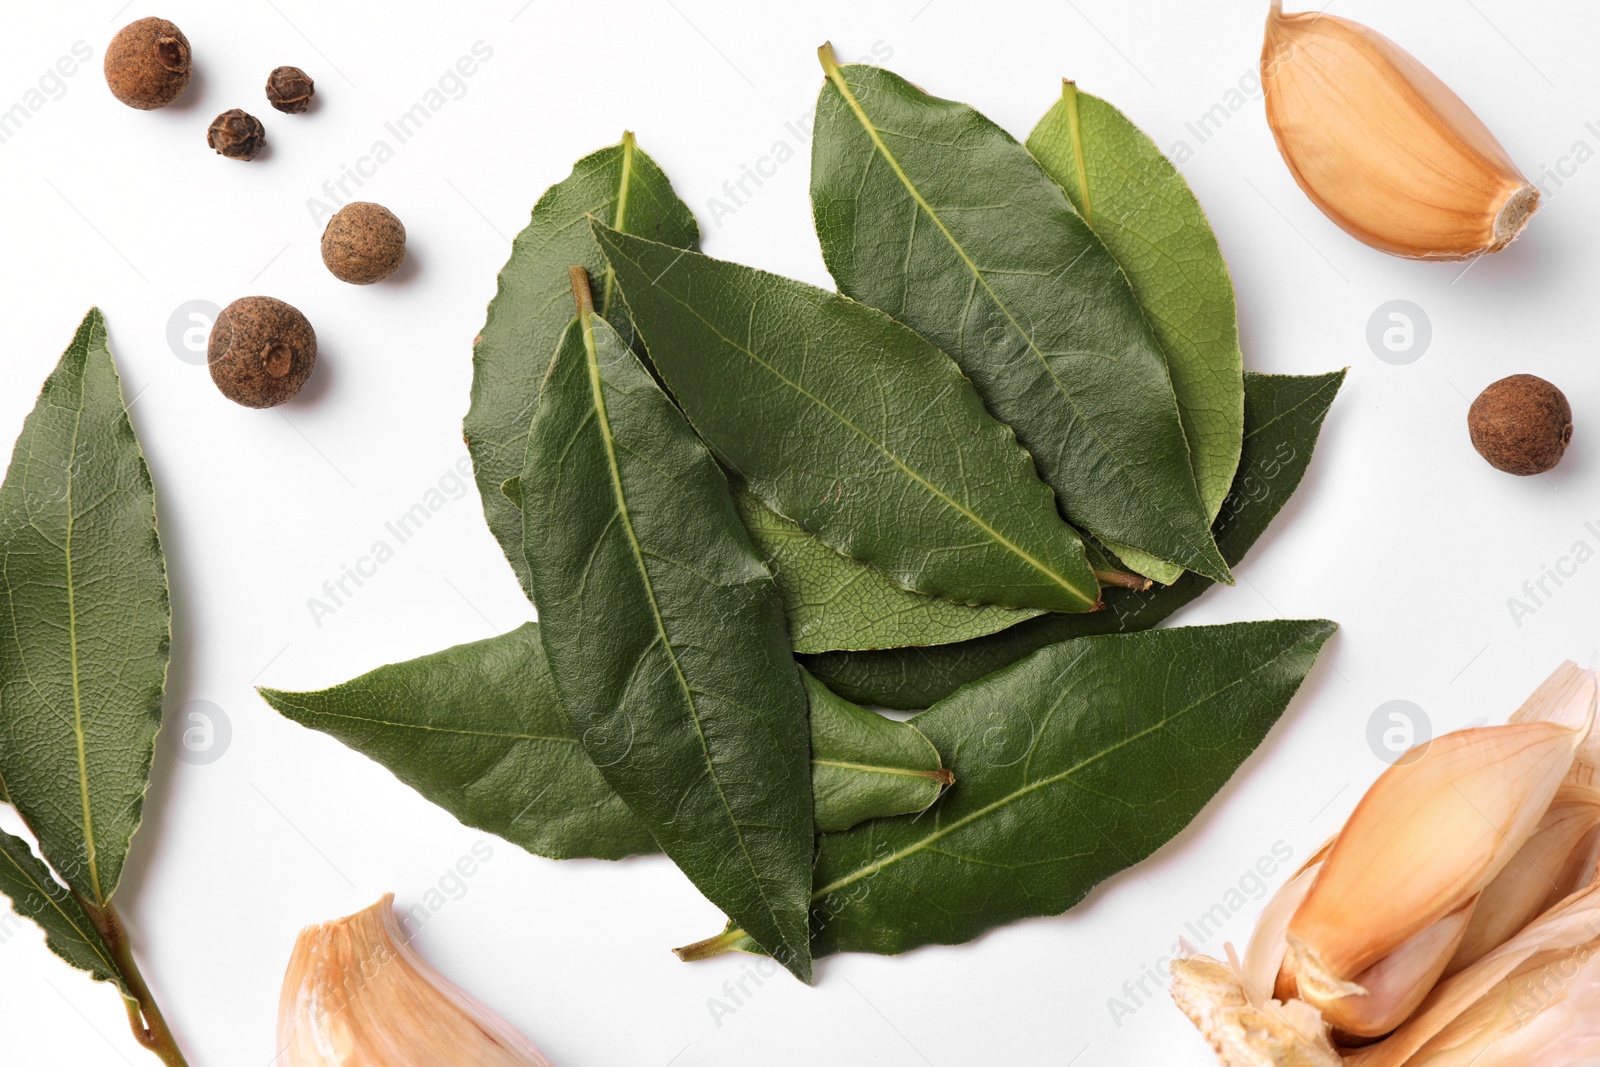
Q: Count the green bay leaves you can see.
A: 11